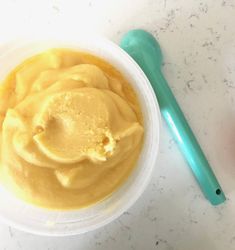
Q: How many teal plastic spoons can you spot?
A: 1